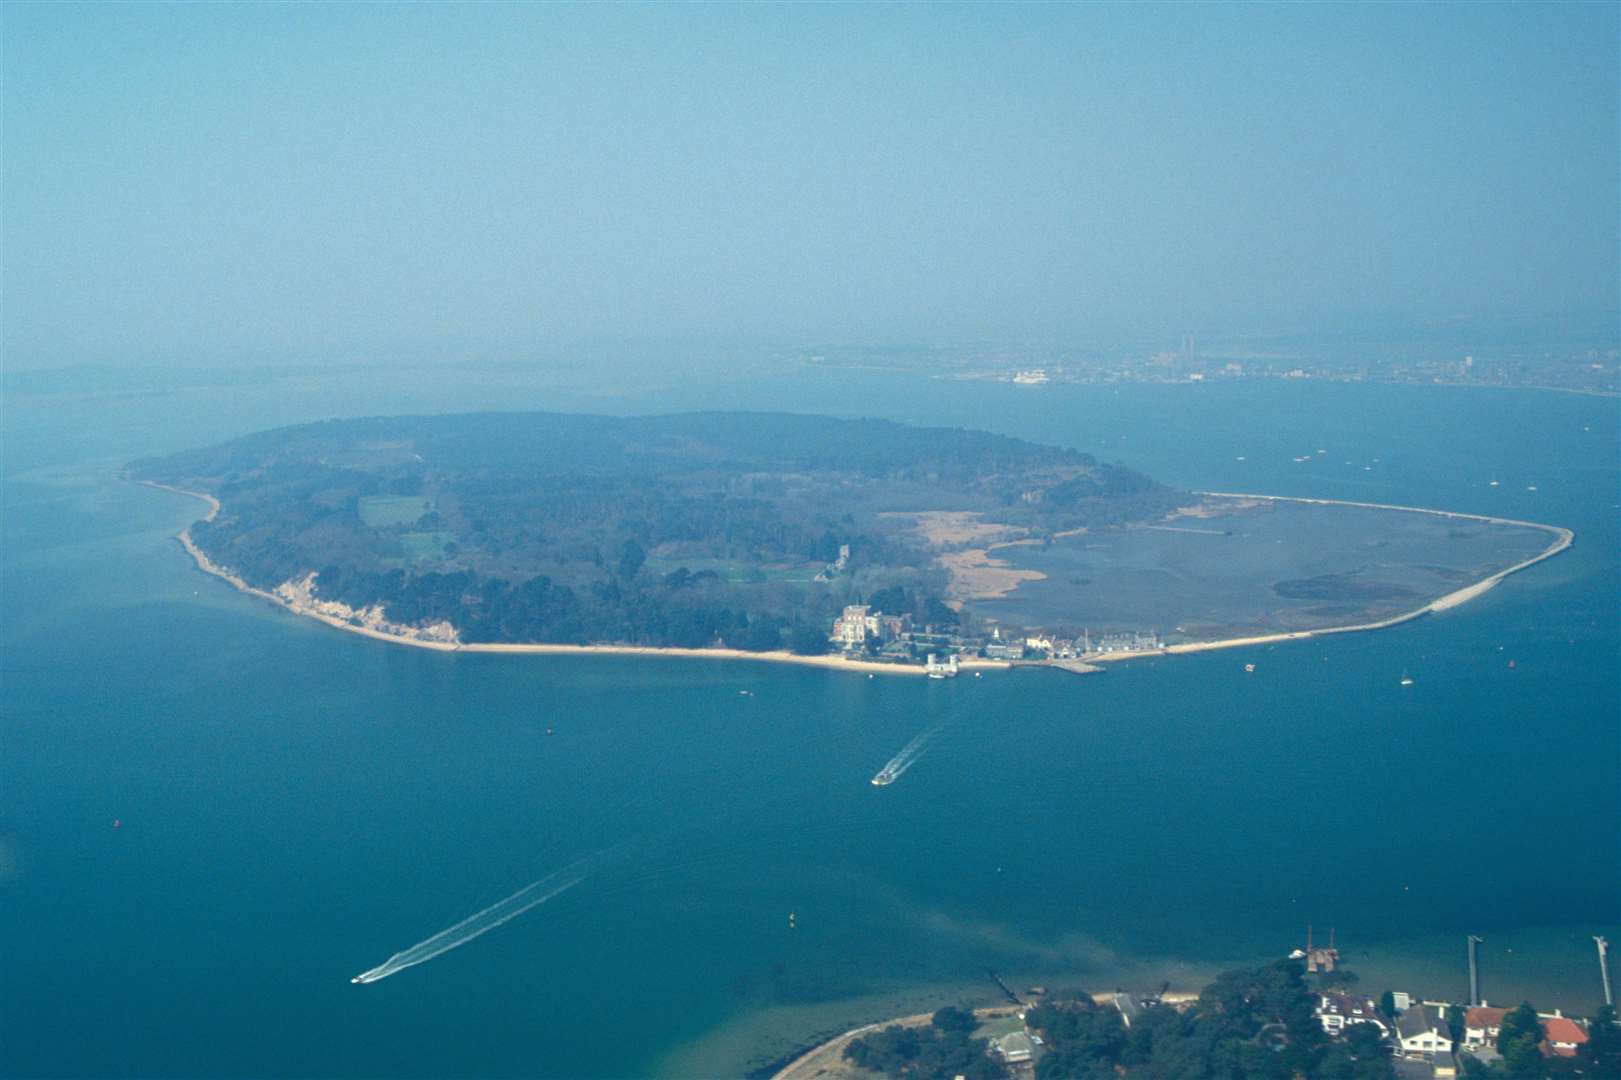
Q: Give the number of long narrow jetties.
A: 2